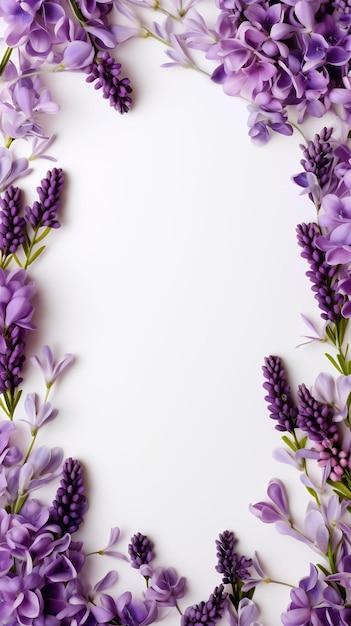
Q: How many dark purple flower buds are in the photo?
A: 12